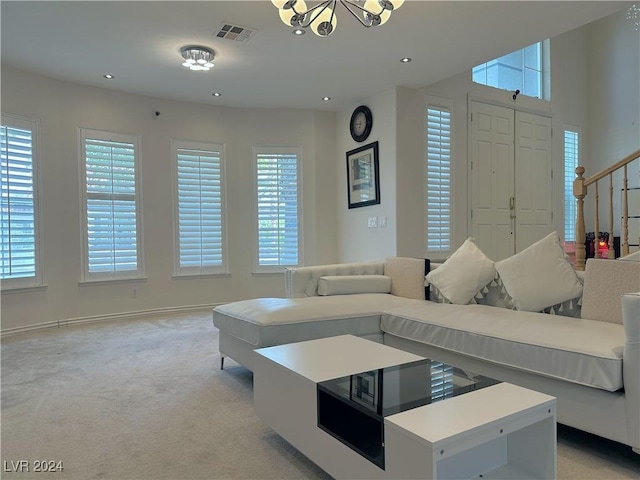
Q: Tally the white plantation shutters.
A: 6